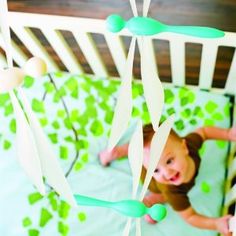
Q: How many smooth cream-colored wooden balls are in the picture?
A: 2